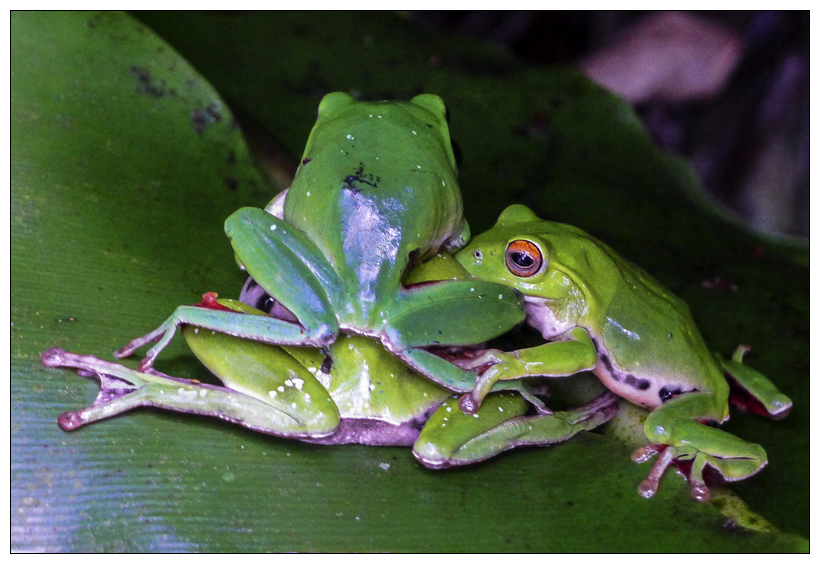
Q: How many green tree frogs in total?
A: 3